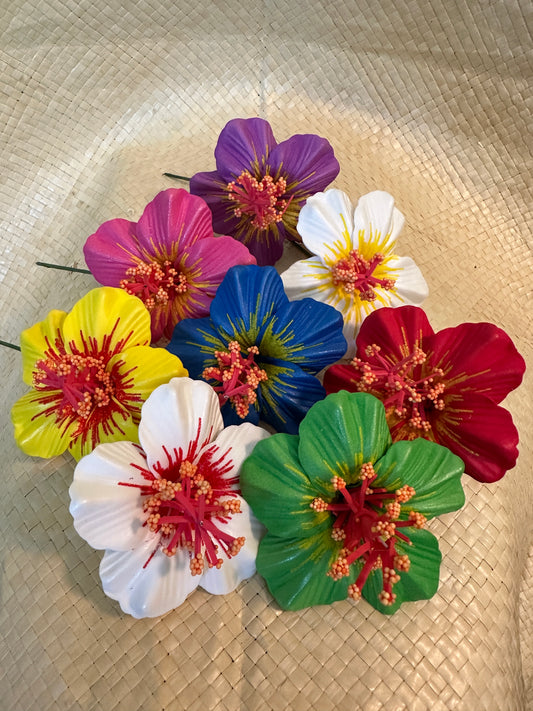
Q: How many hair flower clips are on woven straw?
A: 8